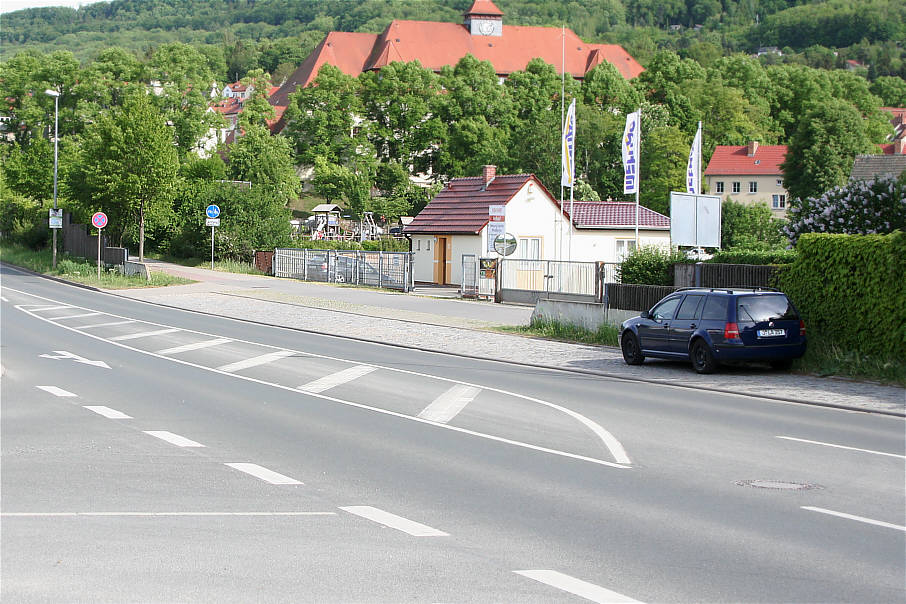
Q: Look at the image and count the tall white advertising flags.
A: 3